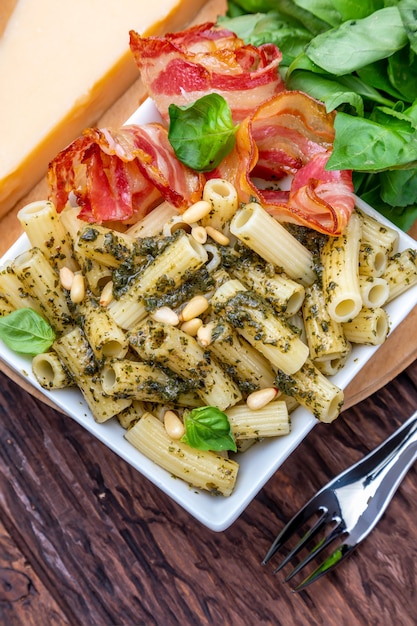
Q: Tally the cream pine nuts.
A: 12